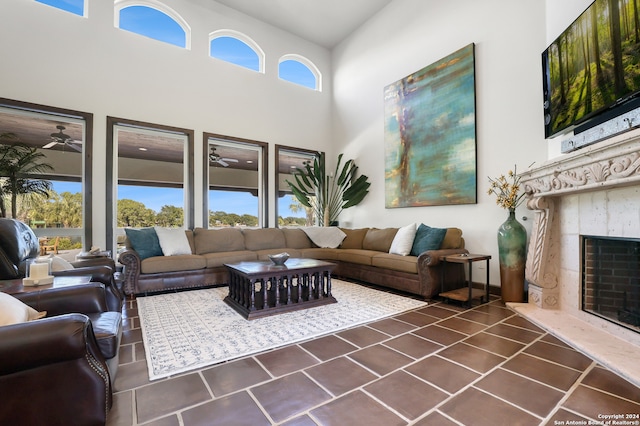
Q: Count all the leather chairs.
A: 2